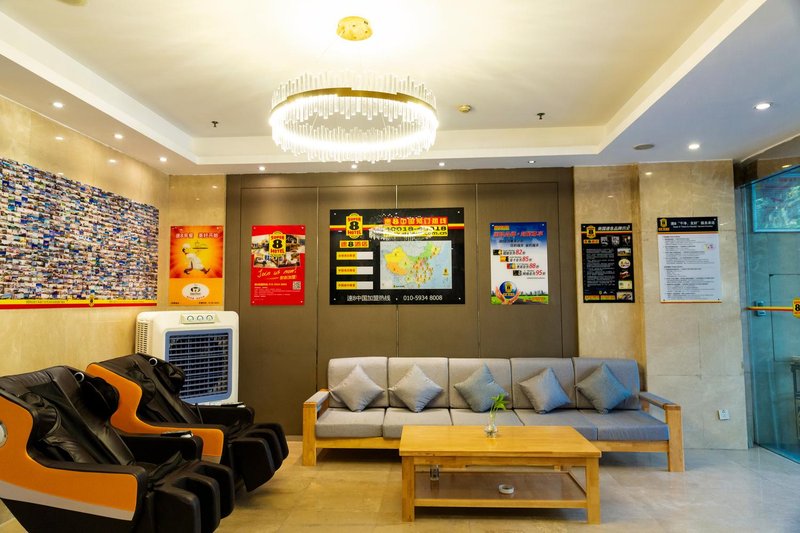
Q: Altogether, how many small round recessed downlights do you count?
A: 9